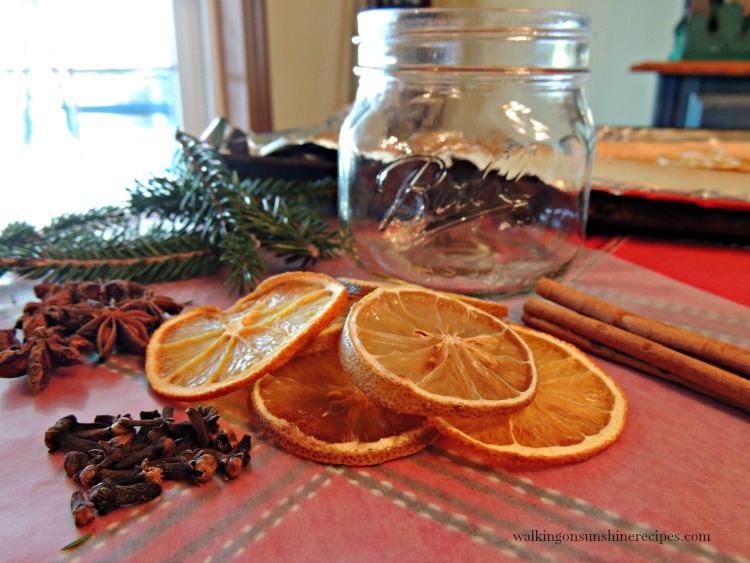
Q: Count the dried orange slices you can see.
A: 5